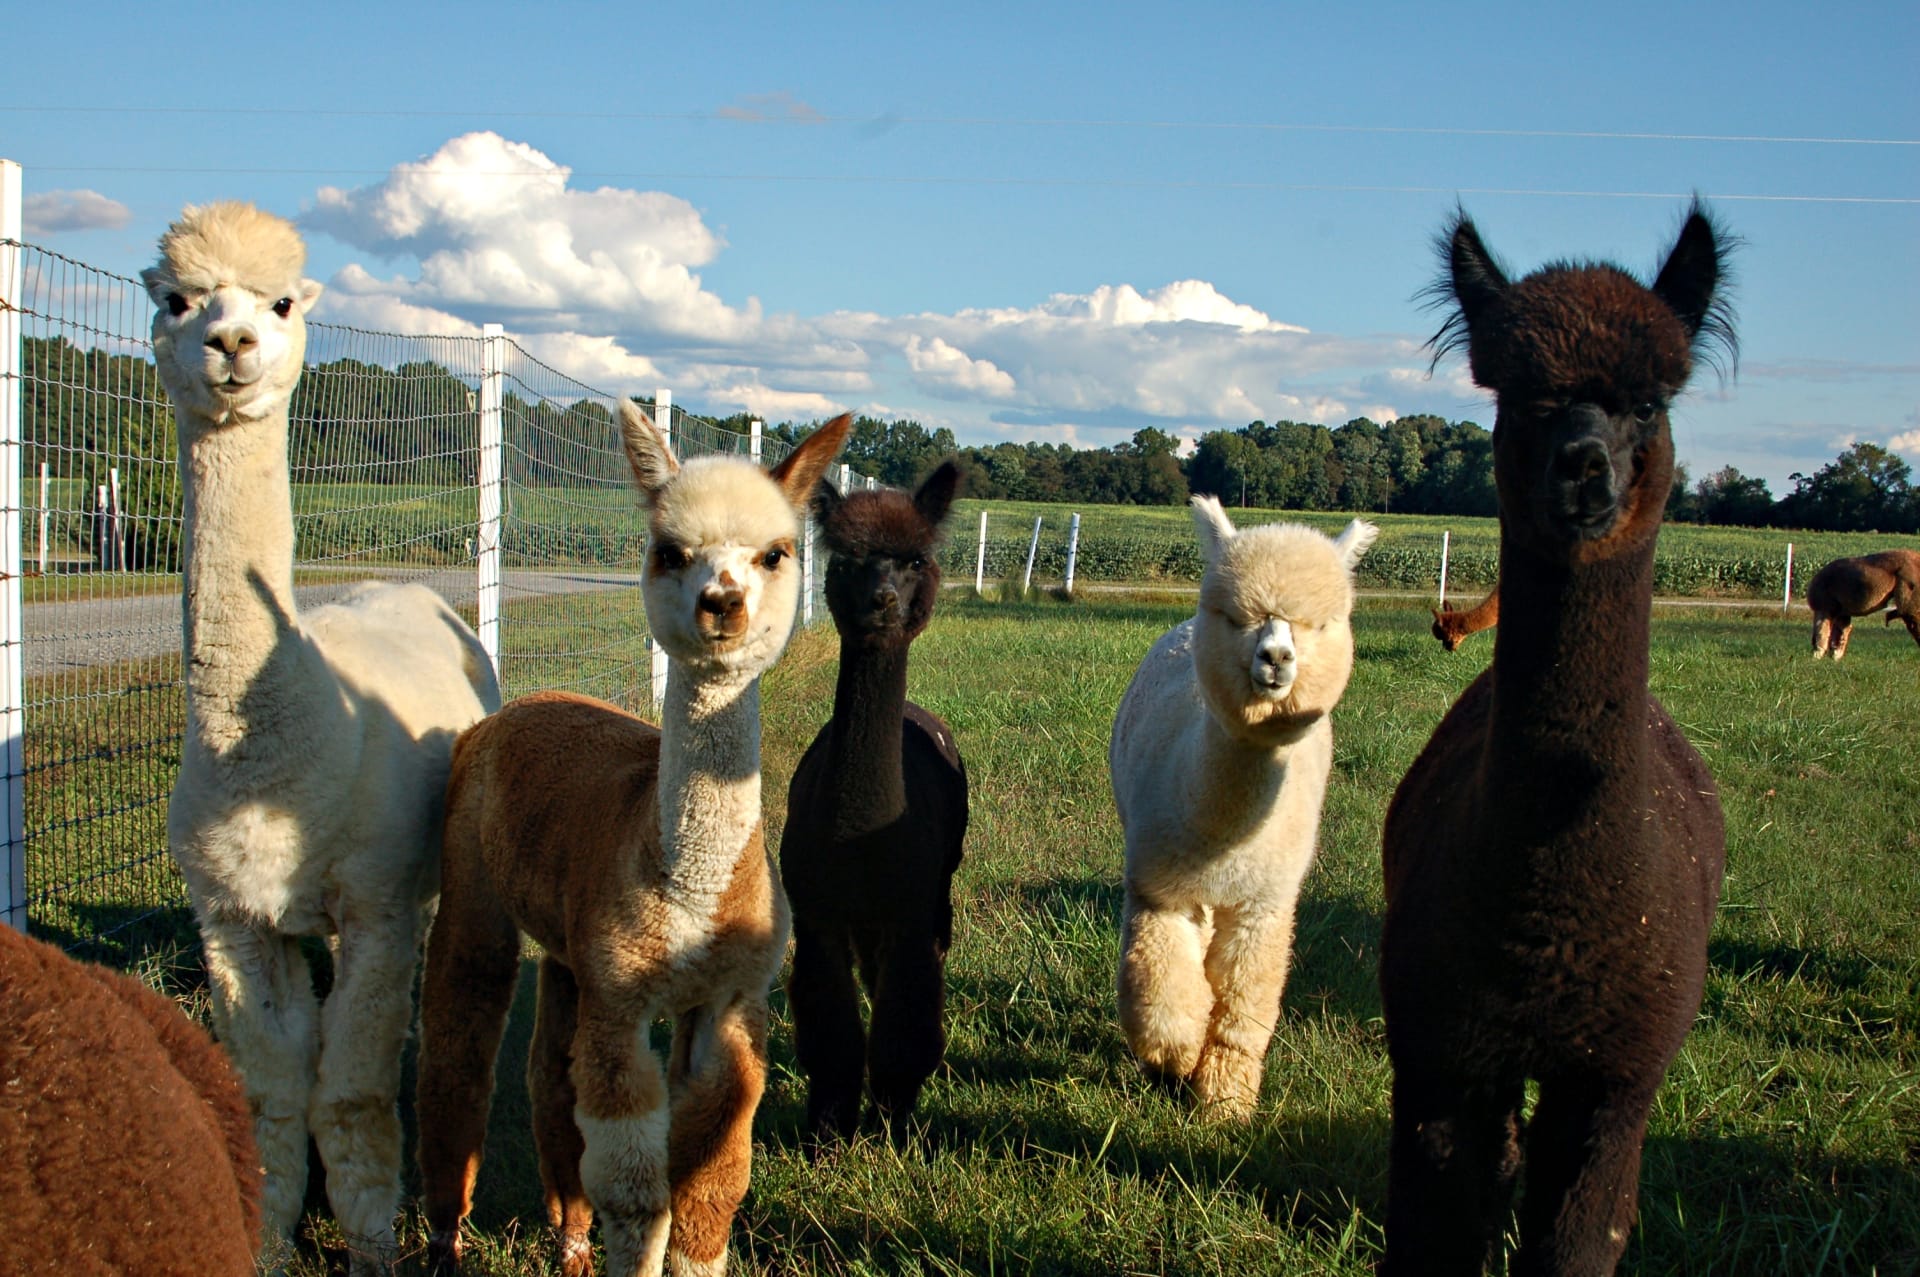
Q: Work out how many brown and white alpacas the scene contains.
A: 1